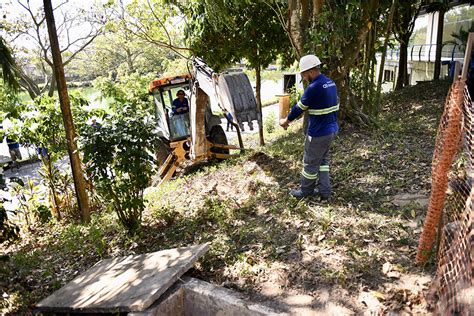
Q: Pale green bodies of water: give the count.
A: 1